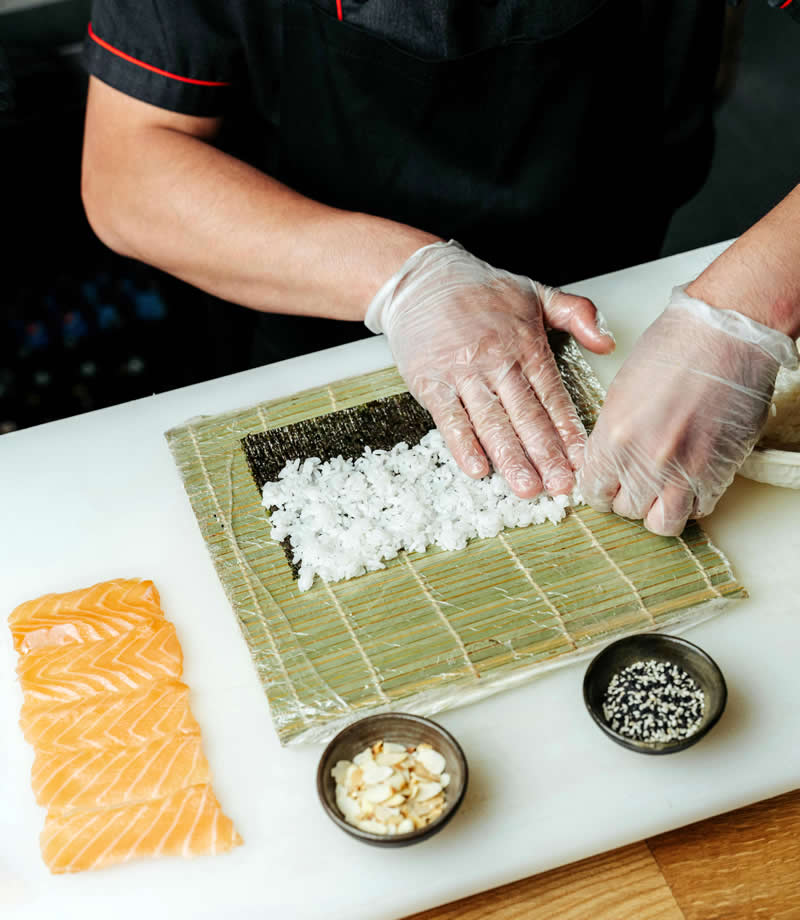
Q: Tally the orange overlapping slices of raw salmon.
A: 5